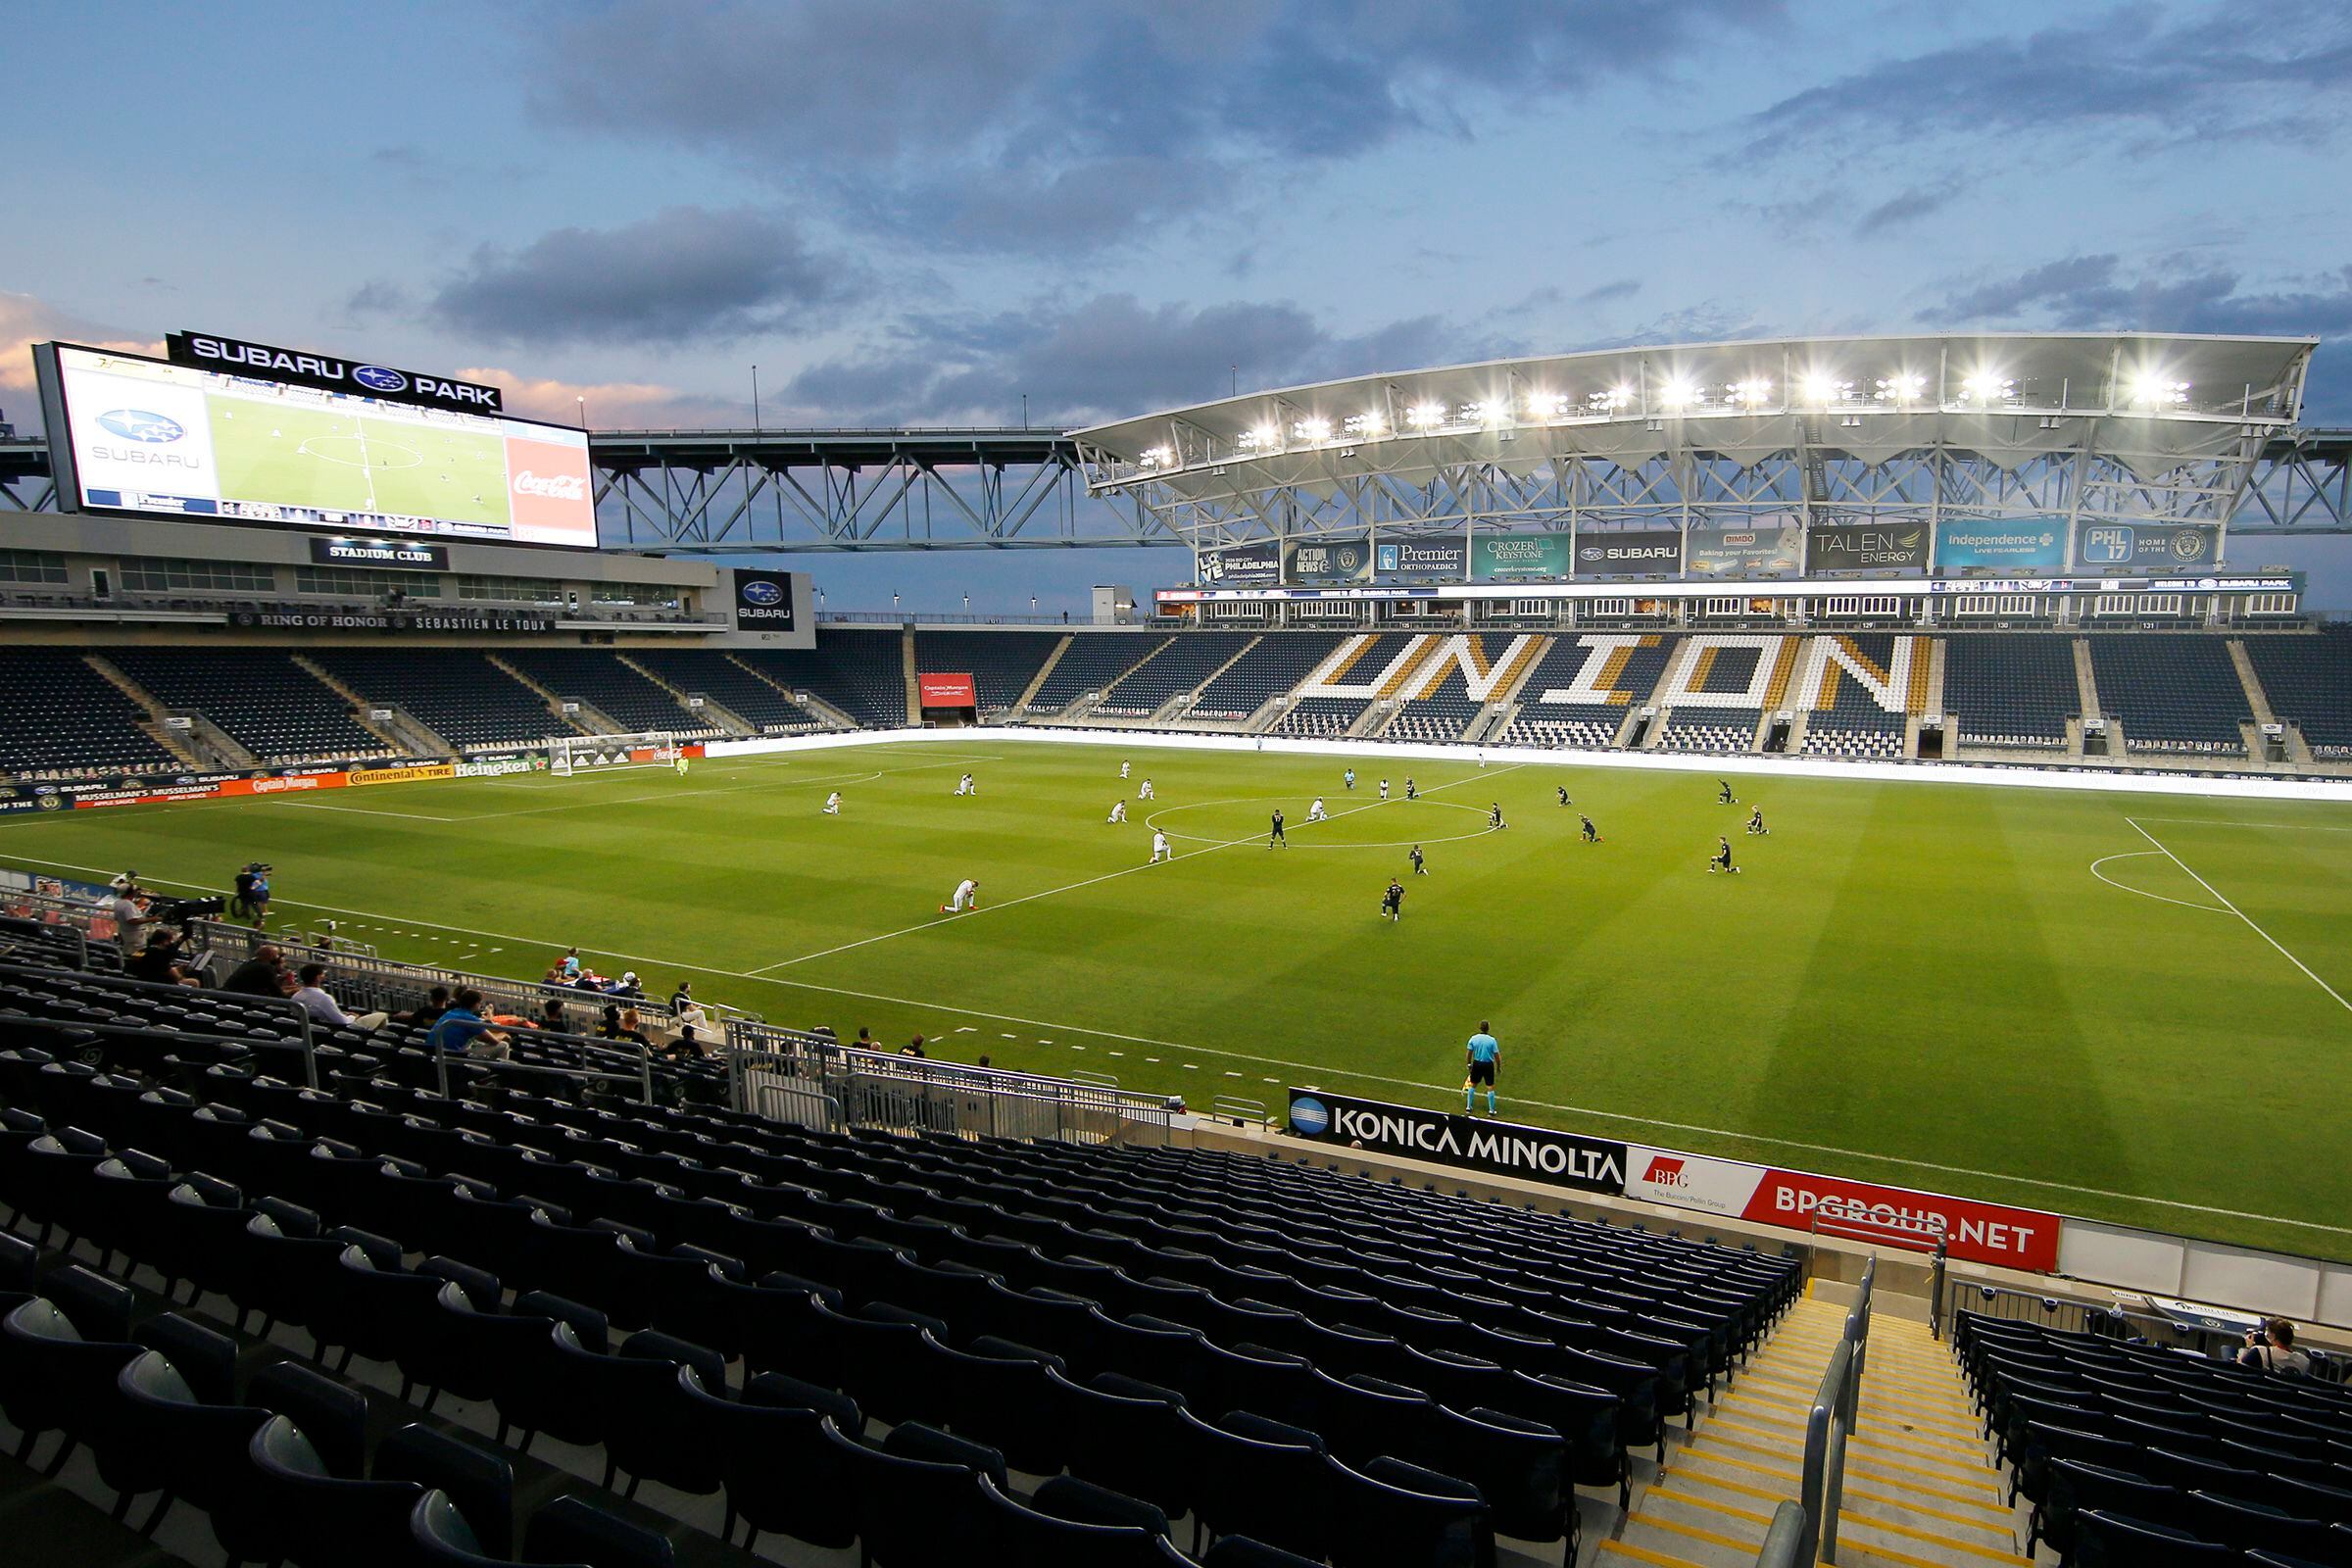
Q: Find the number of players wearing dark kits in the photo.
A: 10